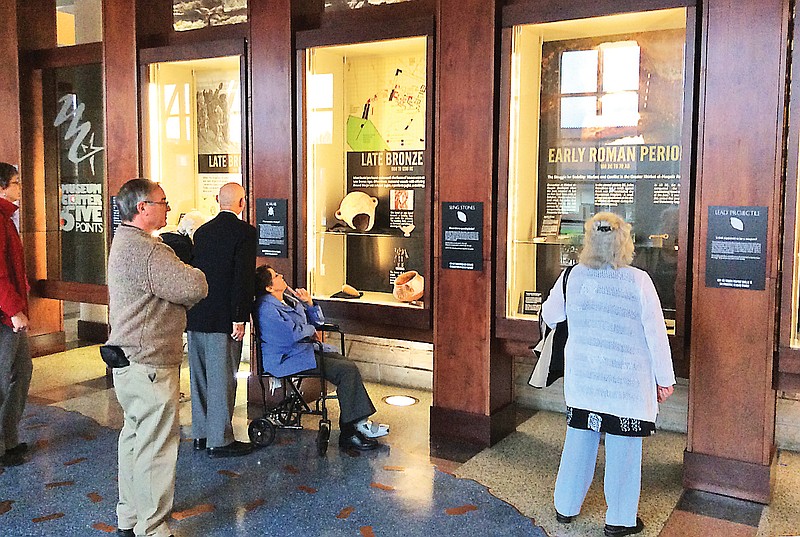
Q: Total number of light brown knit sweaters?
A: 1